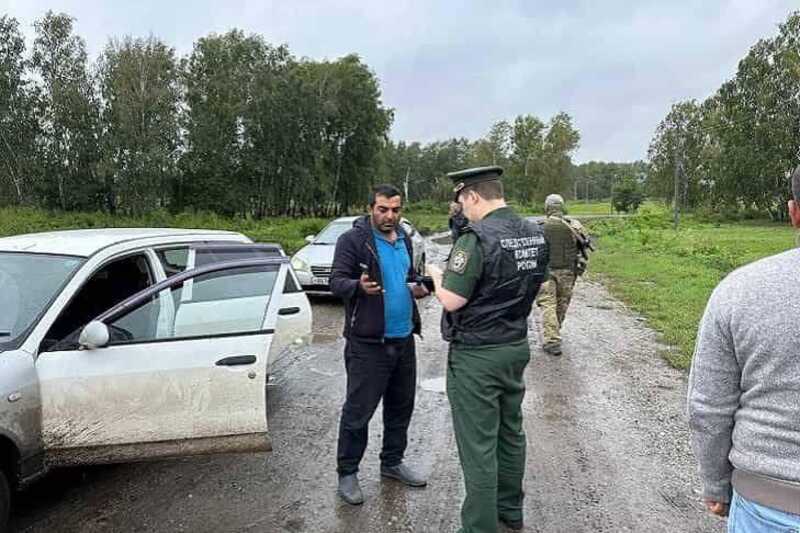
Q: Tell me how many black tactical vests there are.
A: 1